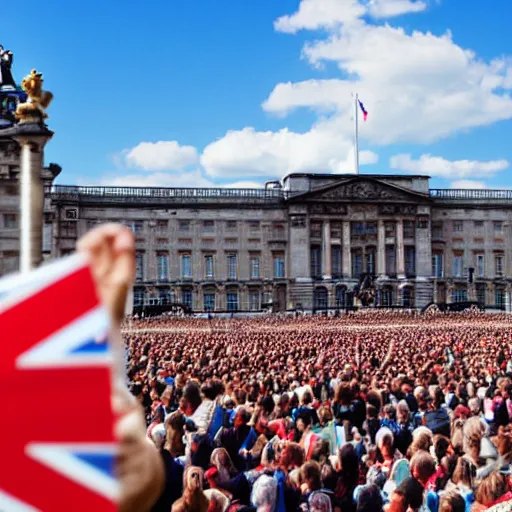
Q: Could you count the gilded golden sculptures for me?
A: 1